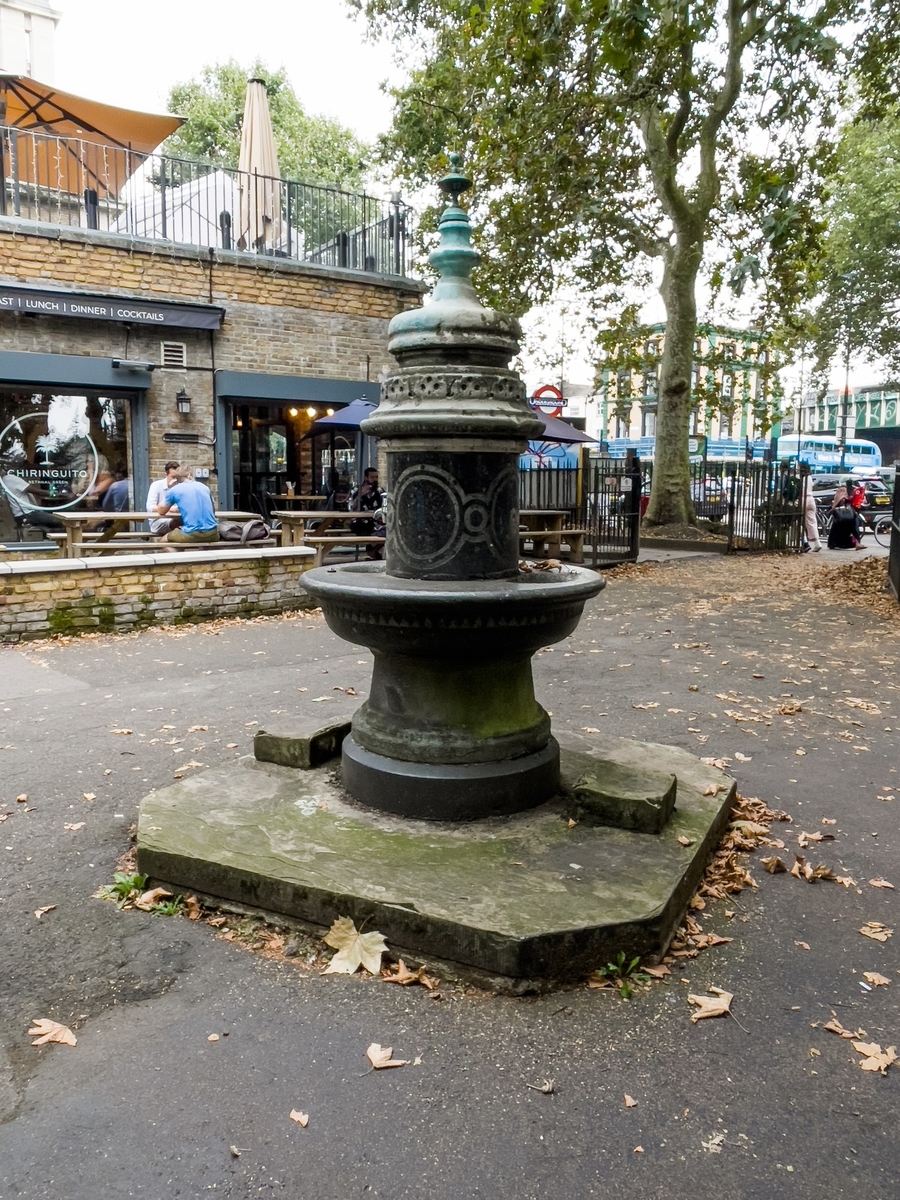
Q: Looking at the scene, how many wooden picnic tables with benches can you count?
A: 3